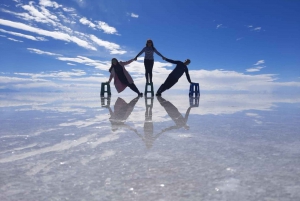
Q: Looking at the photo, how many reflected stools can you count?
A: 3